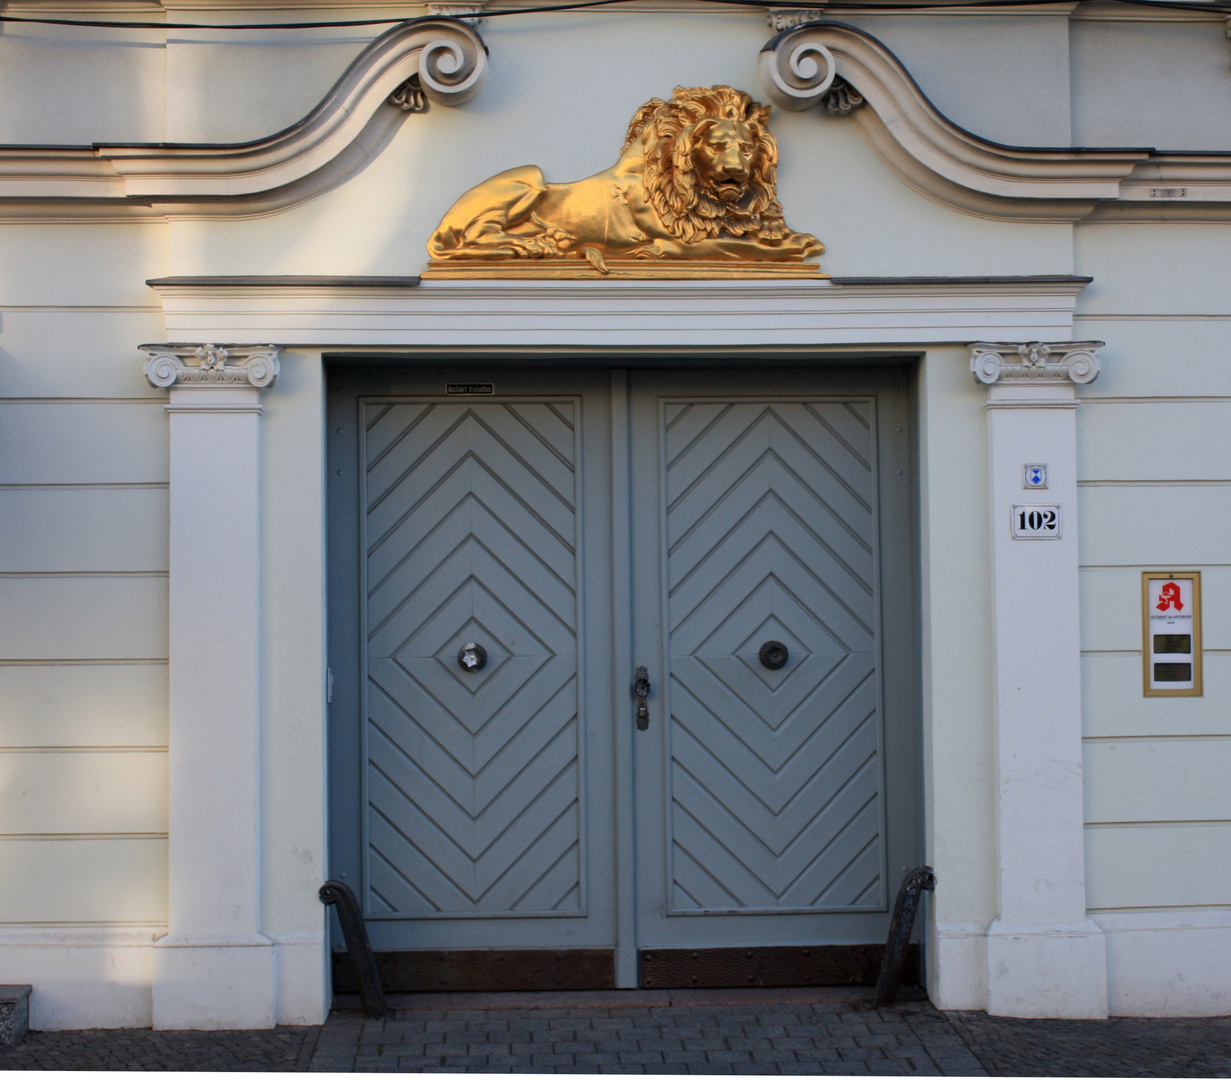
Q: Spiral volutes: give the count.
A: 6